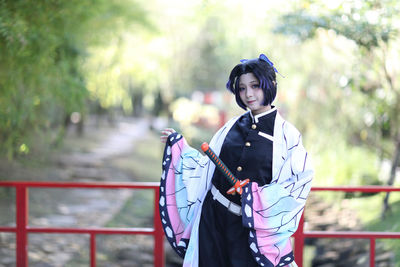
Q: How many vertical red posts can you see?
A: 5